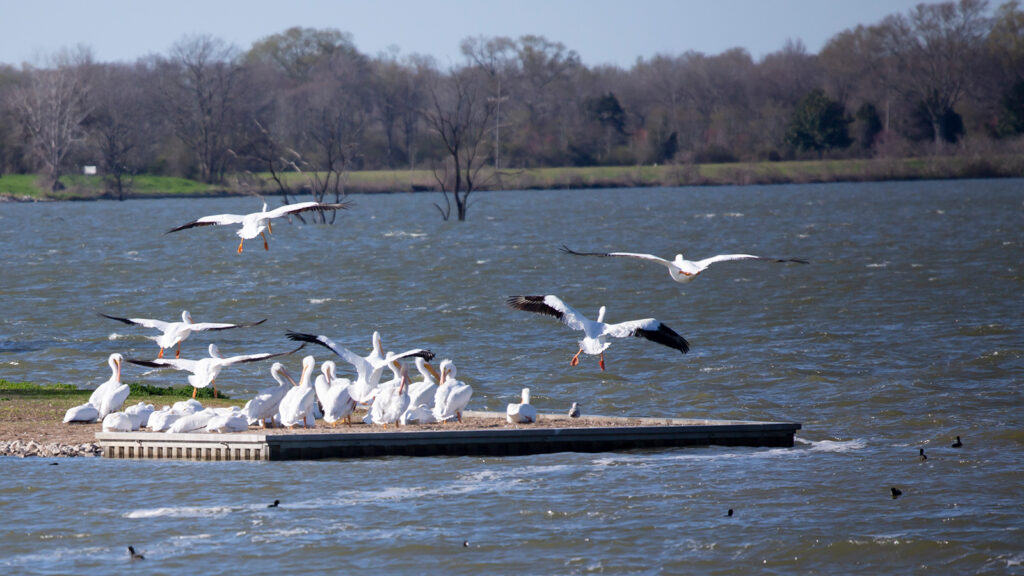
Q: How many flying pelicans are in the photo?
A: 6